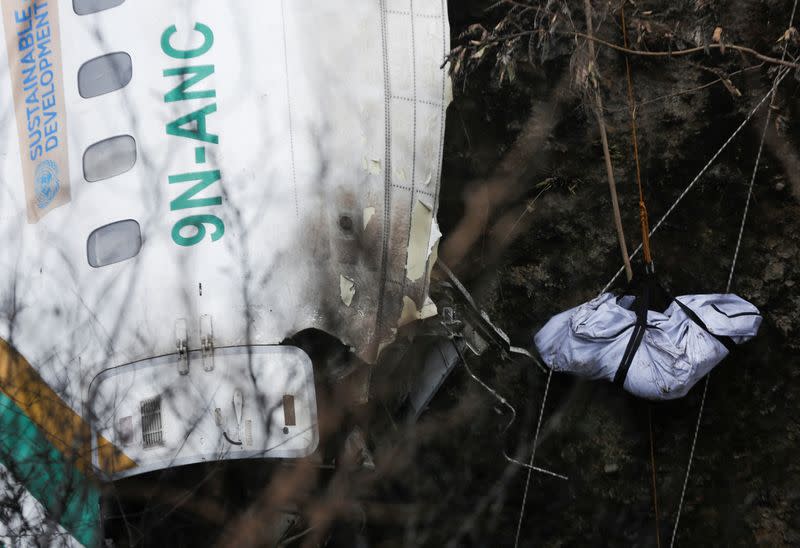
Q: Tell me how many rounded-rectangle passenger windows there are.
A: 4